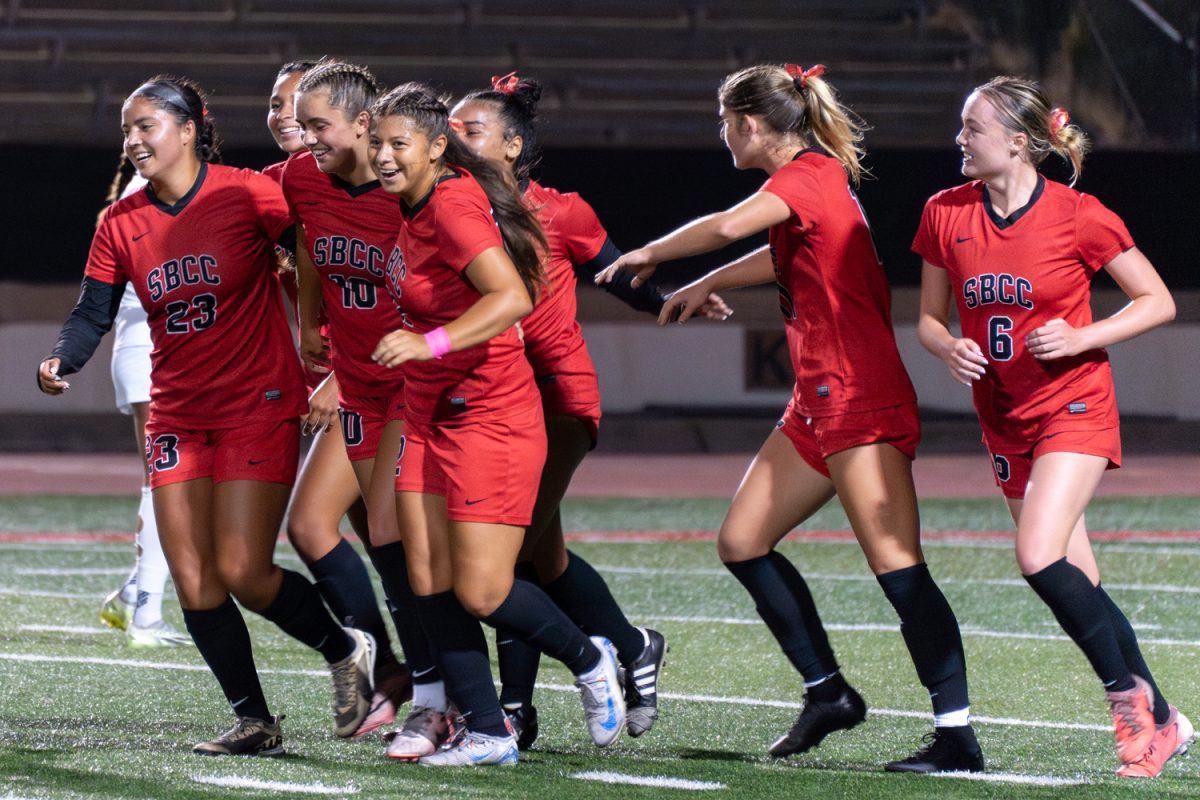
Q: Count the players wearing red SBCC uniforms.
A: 7